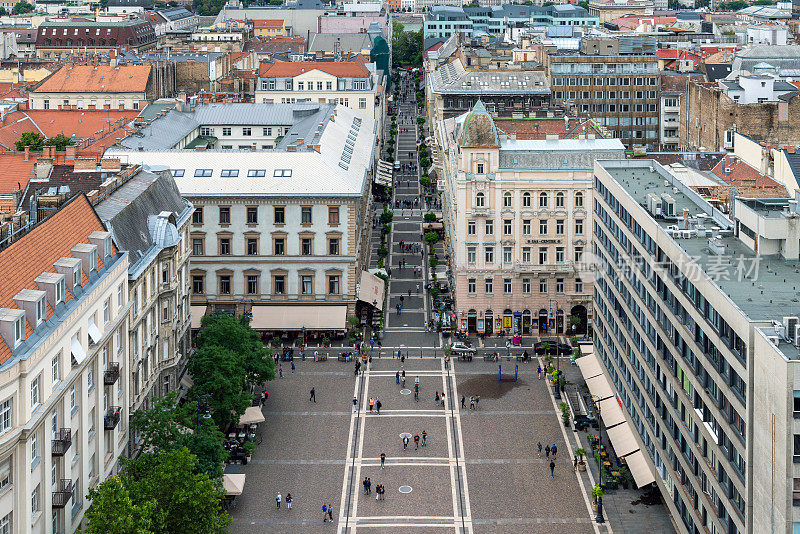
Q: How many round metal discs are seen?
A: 3